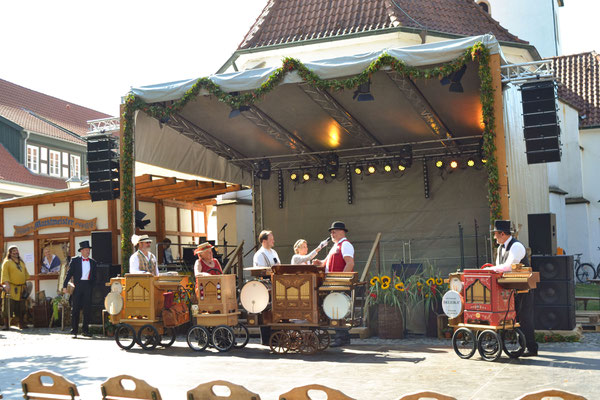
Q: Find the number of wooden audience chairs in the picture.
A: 6